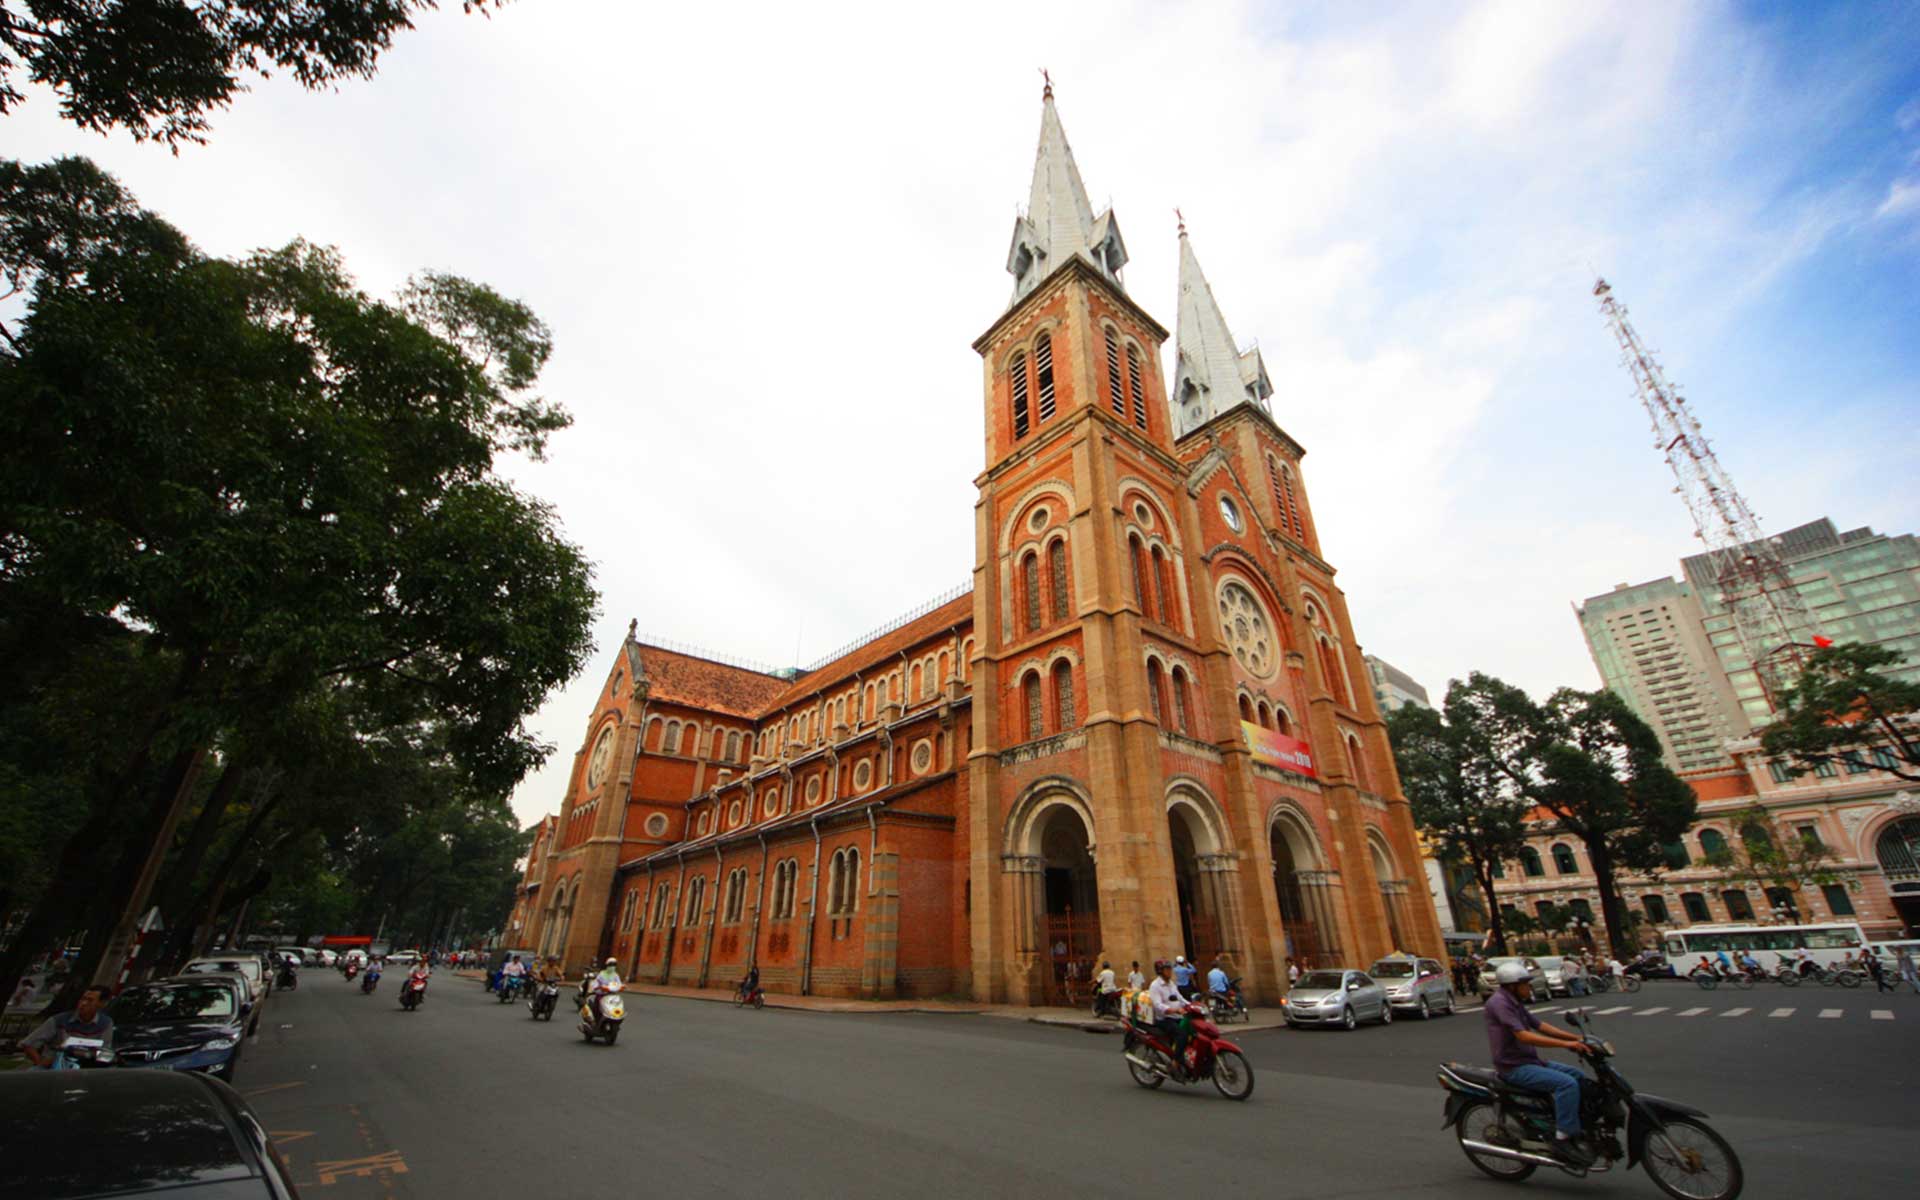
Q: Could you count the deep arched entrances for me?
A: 4